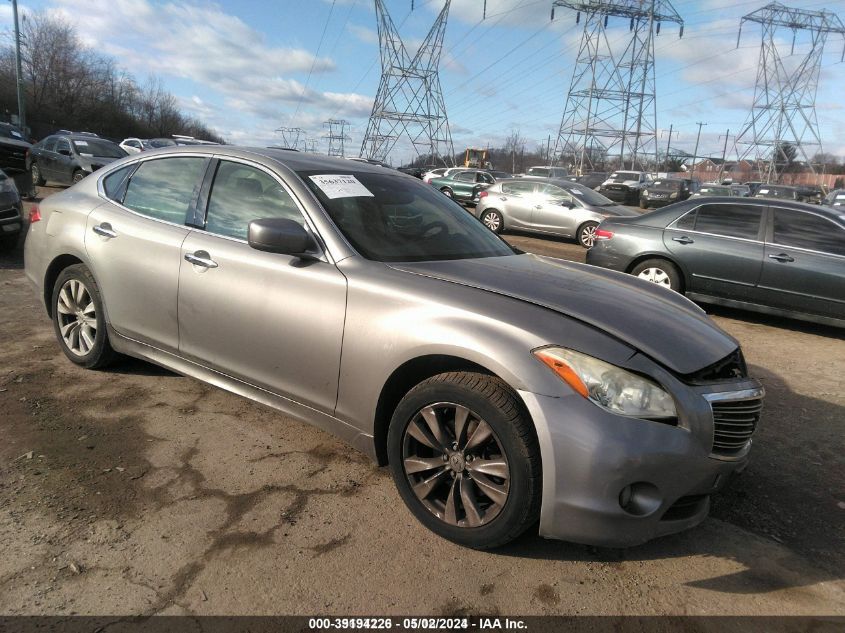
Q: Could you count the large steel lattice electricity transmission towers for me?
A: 3